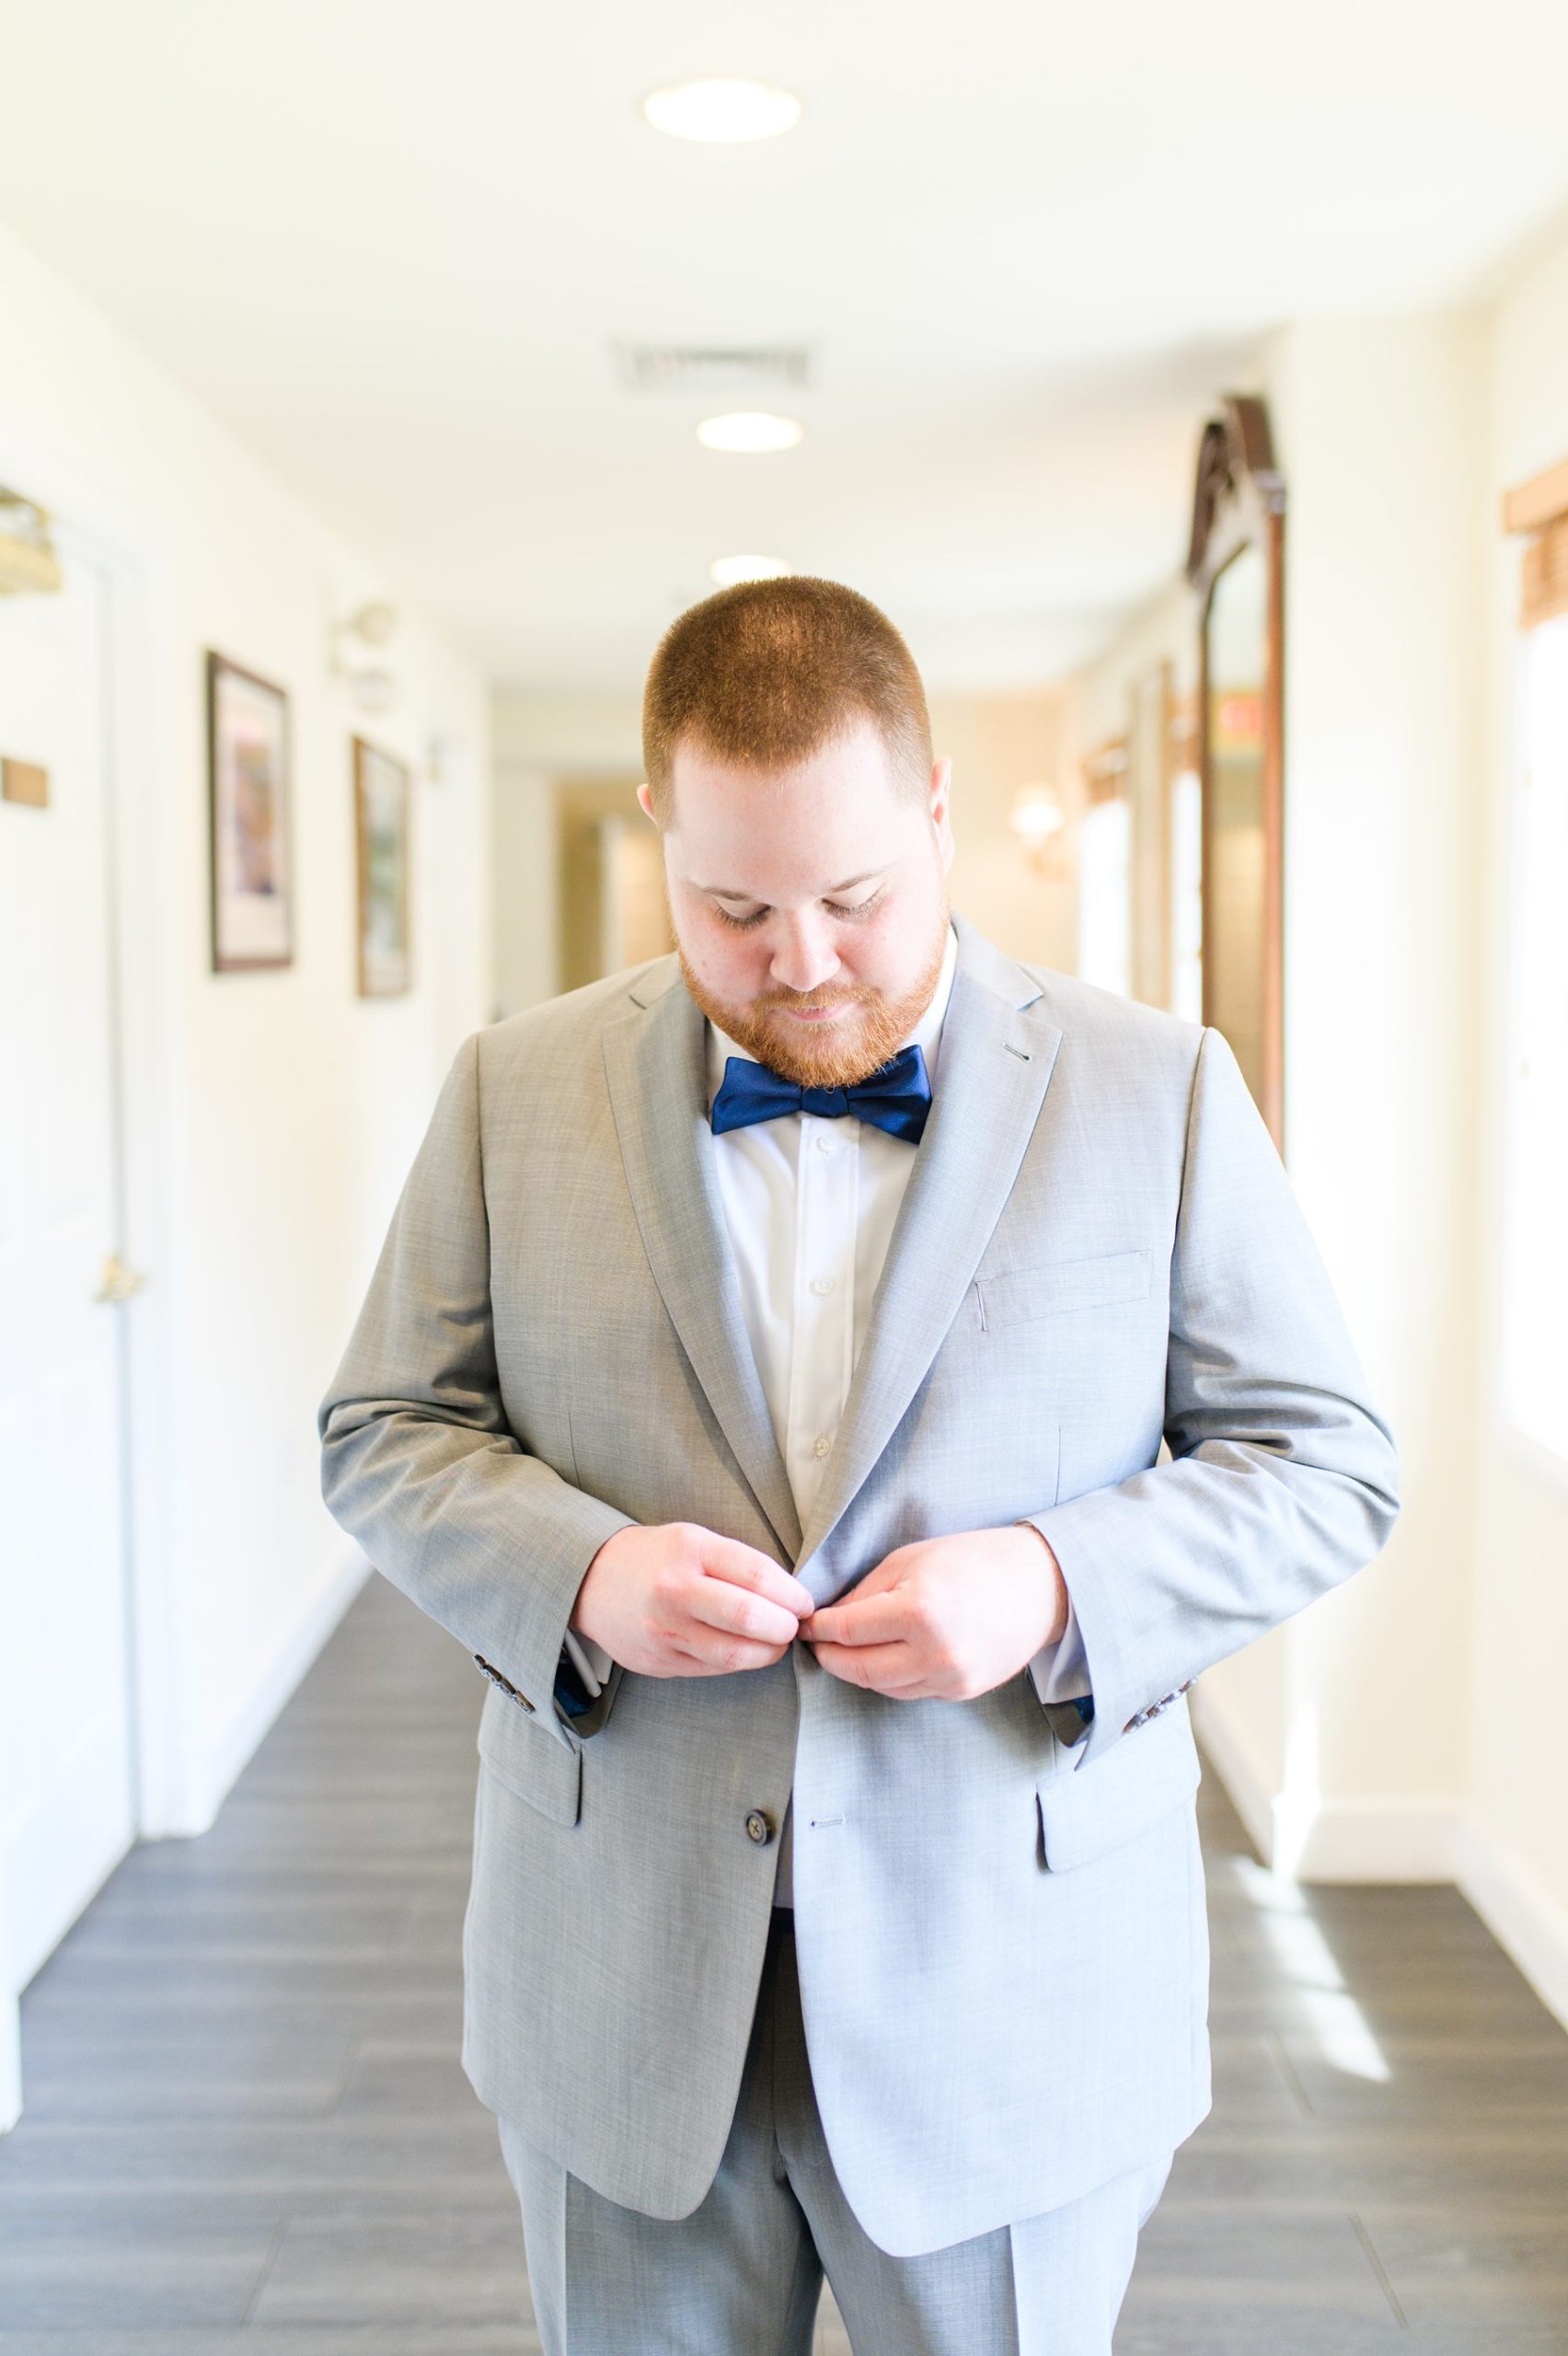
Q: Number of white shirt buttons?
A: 3